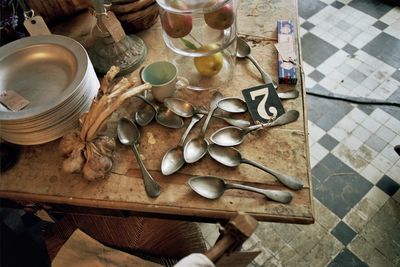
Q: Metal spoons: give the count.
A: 11